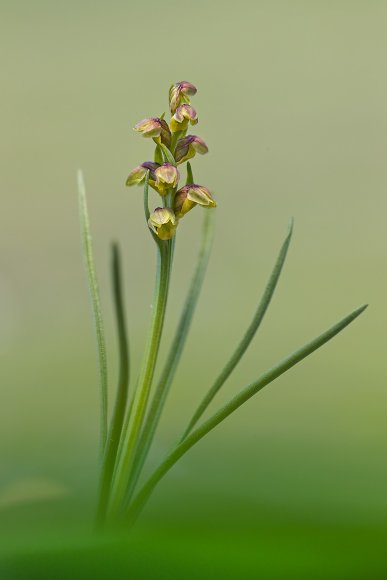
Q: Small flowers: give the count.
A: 8